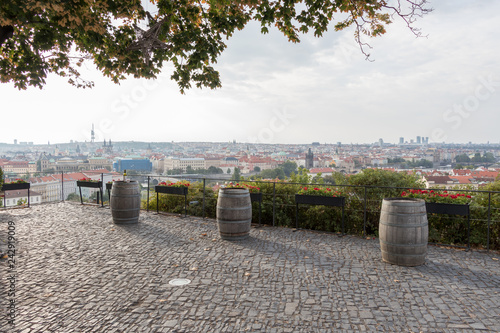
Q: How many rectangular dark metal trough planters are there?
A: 7